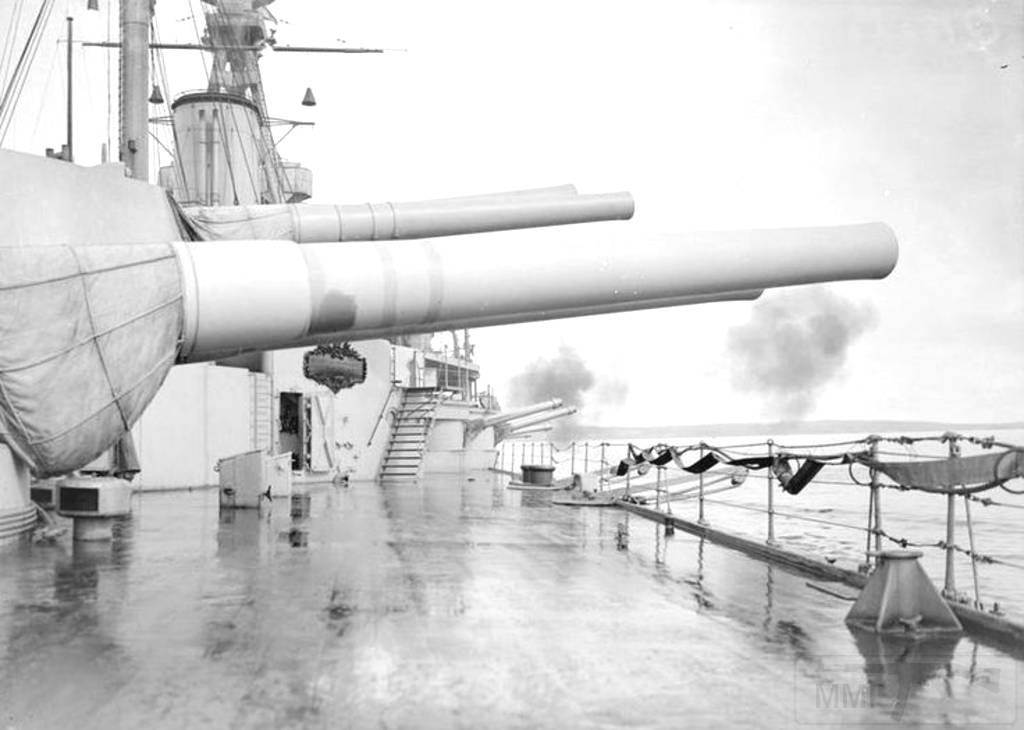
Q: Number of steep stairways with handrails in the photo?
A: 1